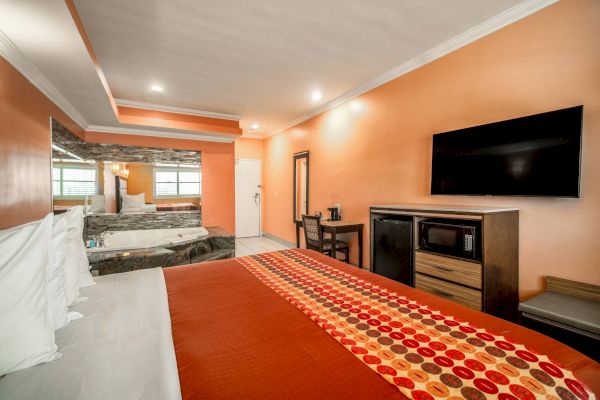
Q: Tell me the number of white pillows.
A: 4